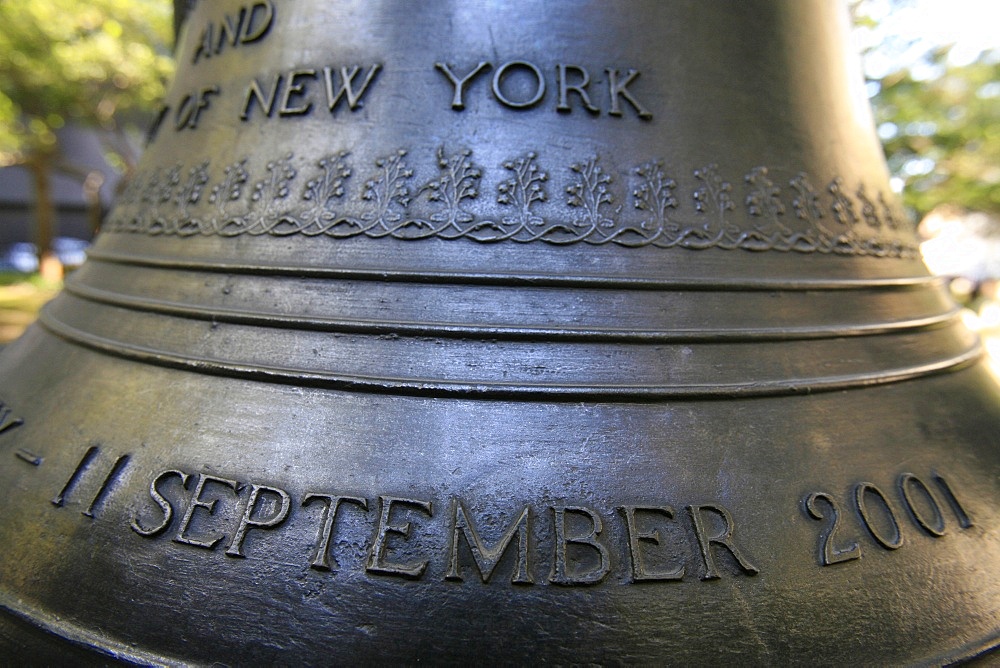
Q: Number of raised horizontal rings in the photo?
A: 3